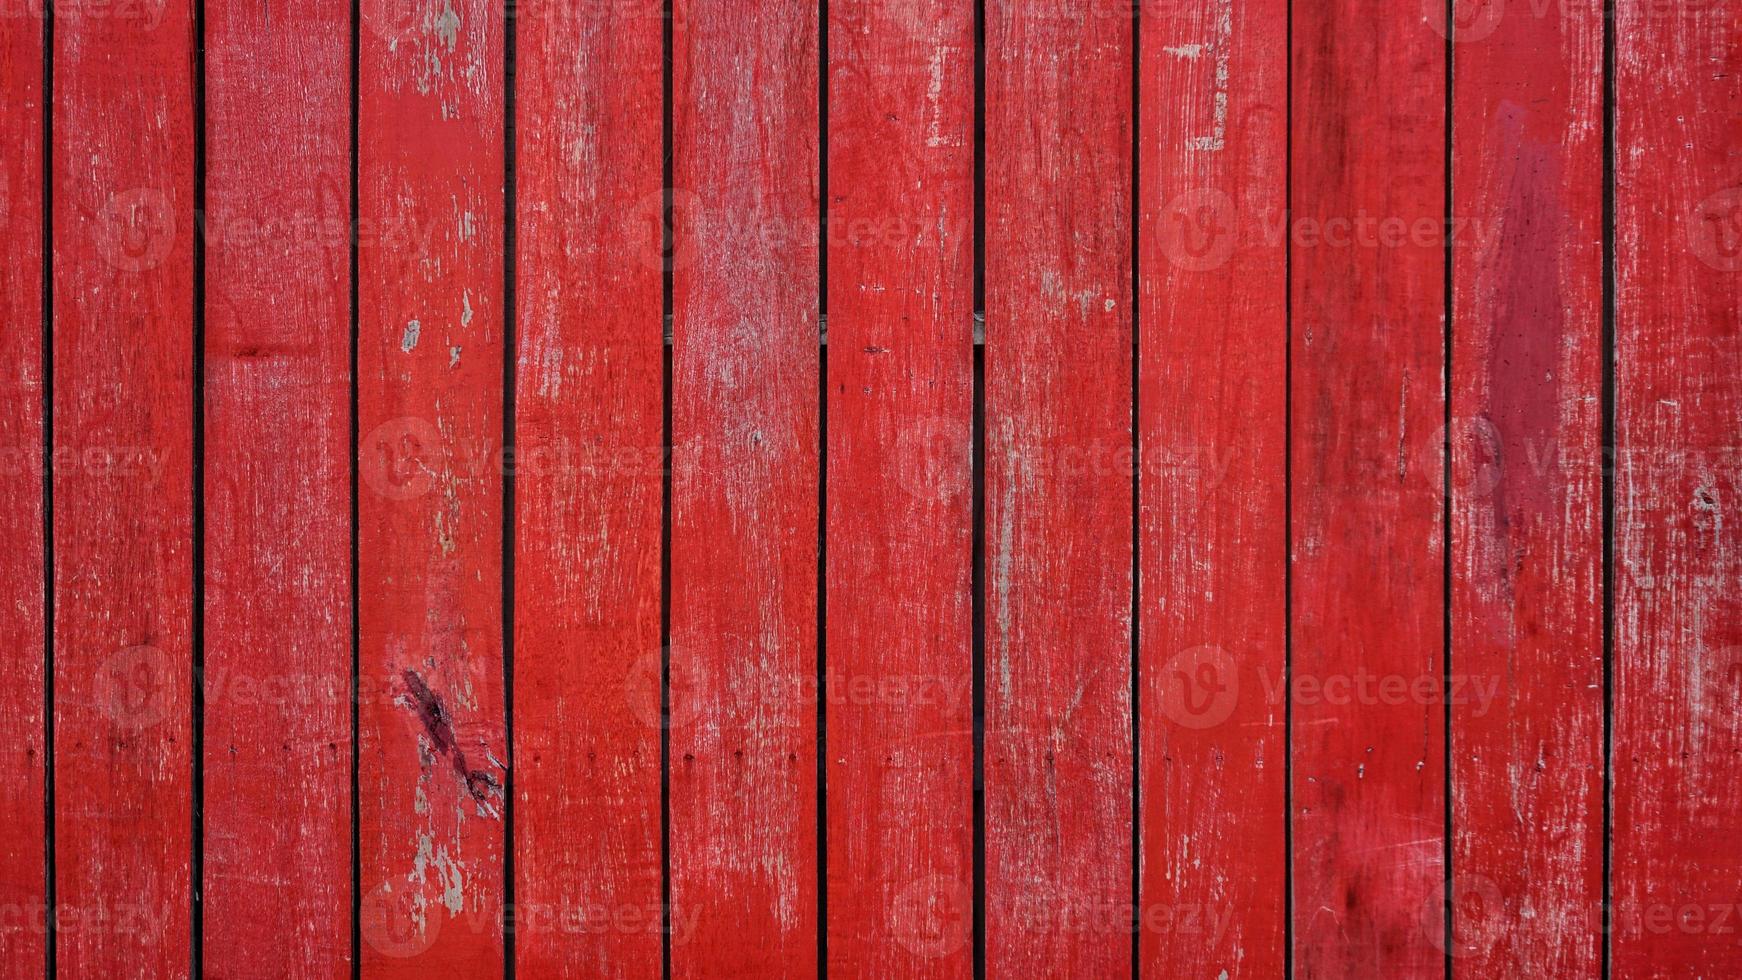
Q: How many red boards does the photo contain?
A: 12